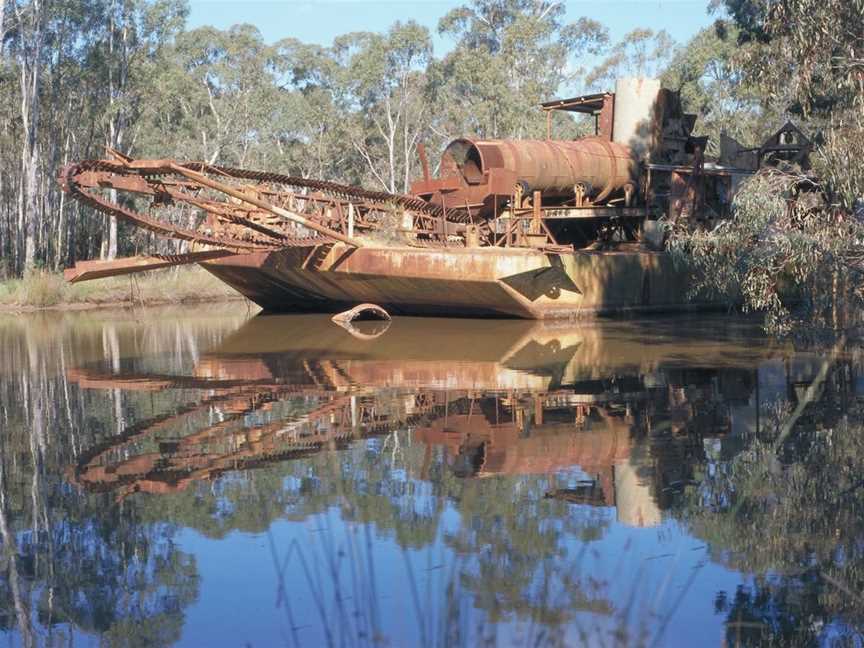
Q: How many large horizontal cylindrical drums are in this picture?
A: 1